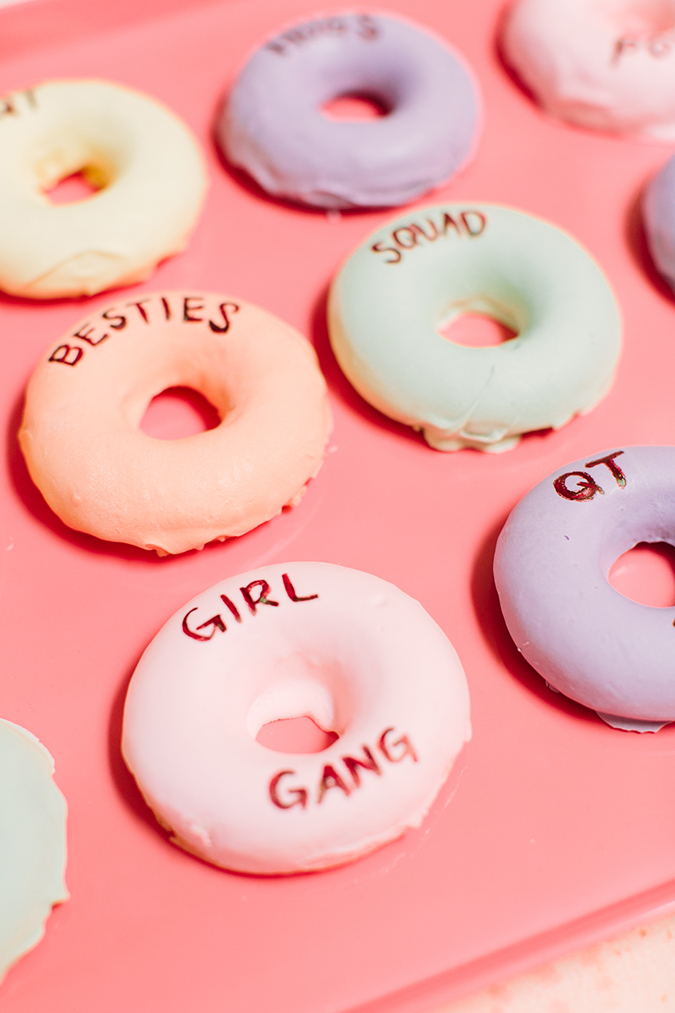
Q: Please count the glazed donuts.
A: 9